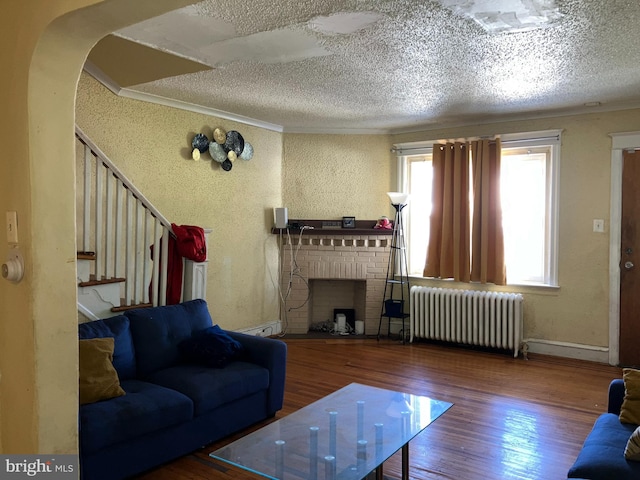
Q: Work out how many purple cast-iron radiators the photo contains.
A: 0